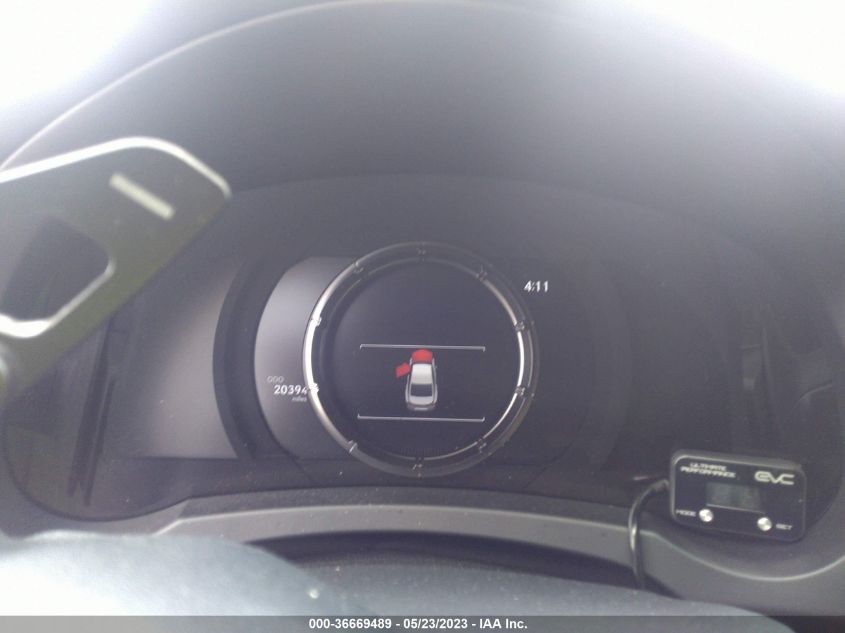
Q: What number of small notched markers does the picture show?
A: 10